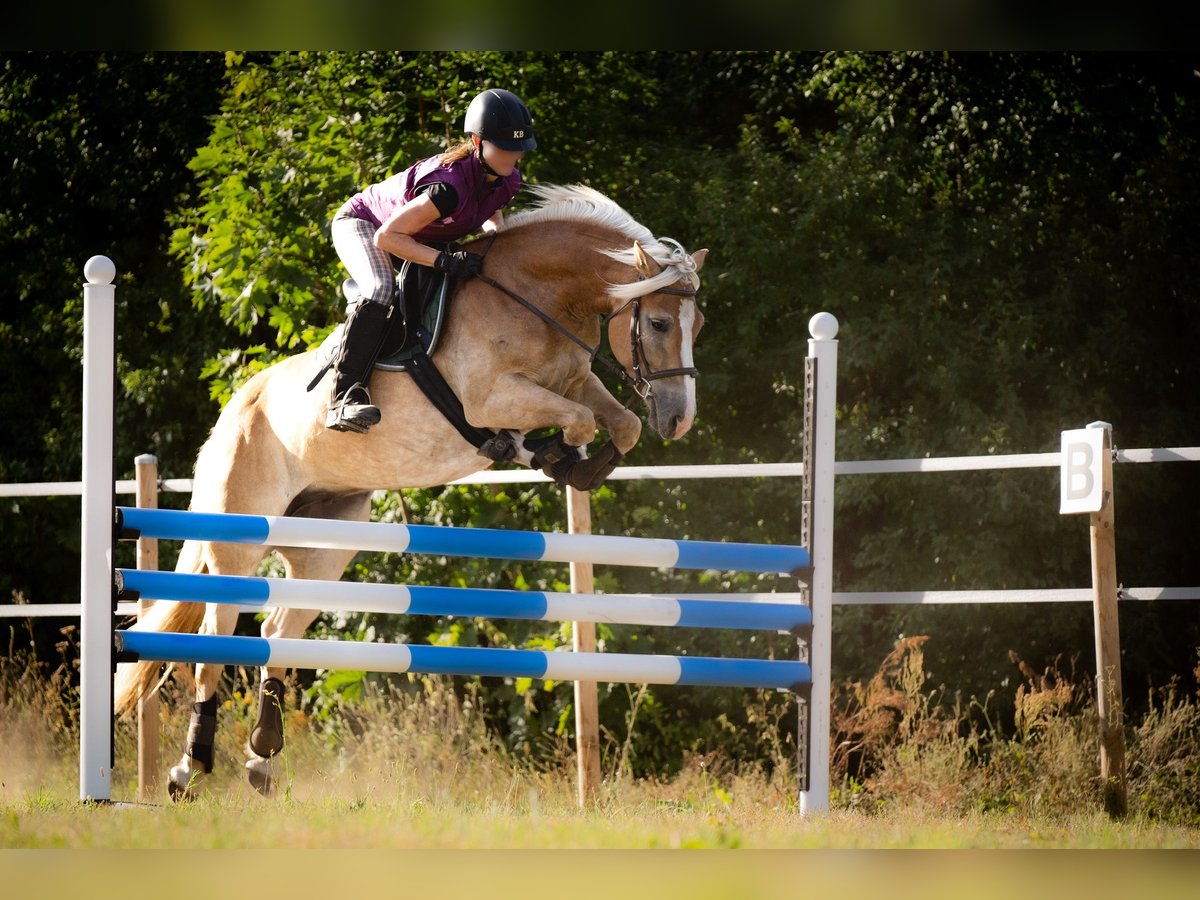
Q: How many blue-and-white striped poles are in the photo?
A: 3